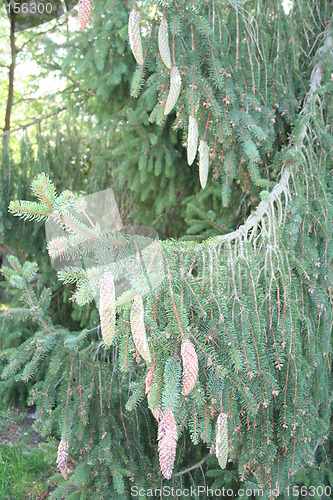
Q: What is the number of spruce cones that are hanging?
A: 13